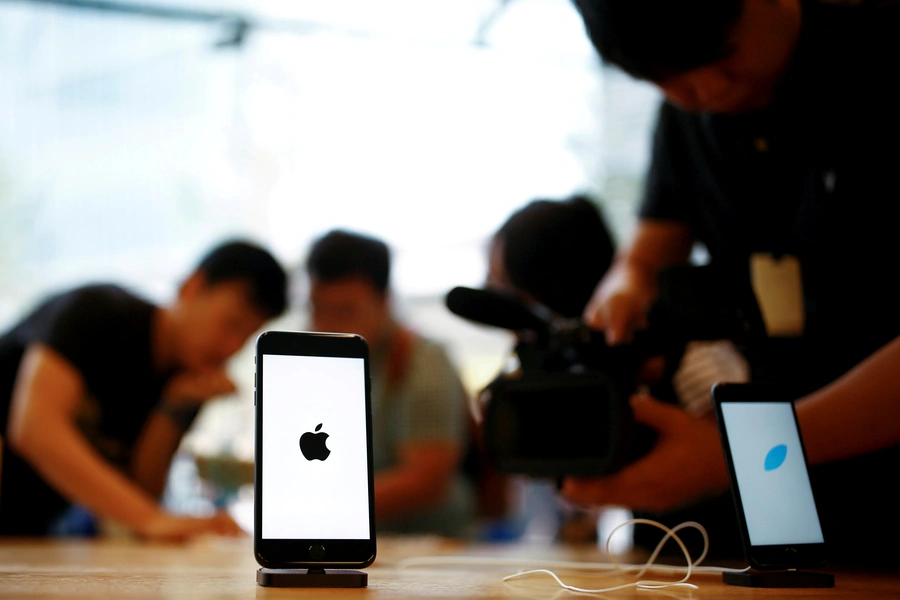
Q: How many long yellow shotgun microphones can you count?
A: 0